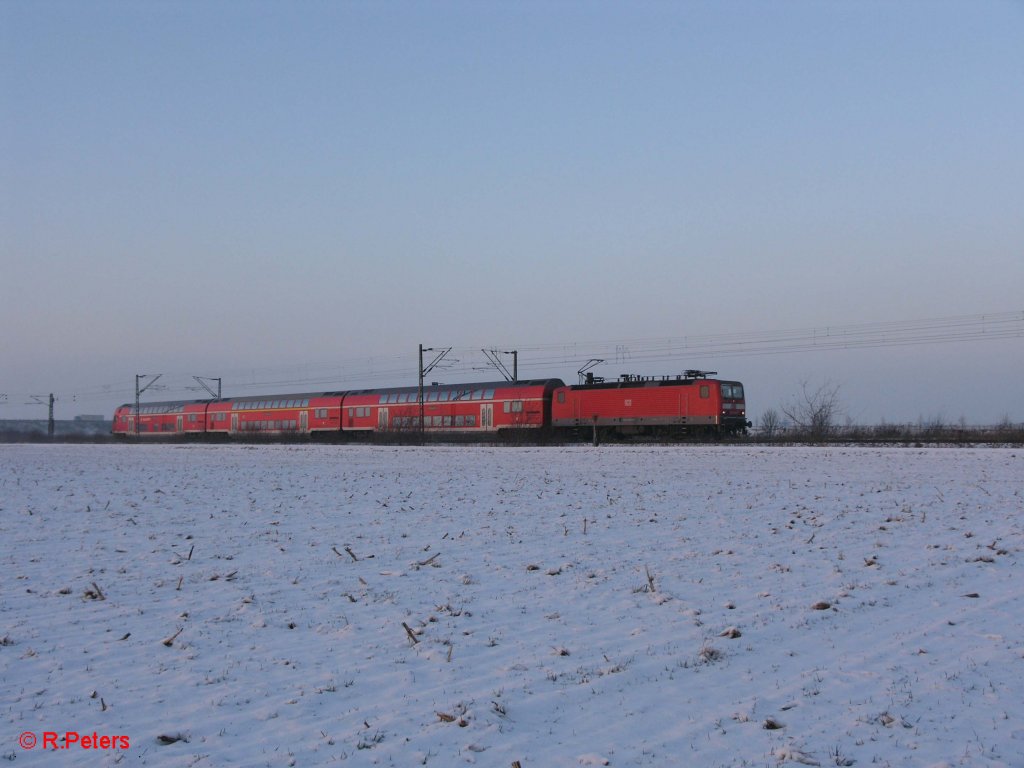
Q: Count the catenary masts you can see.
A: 5